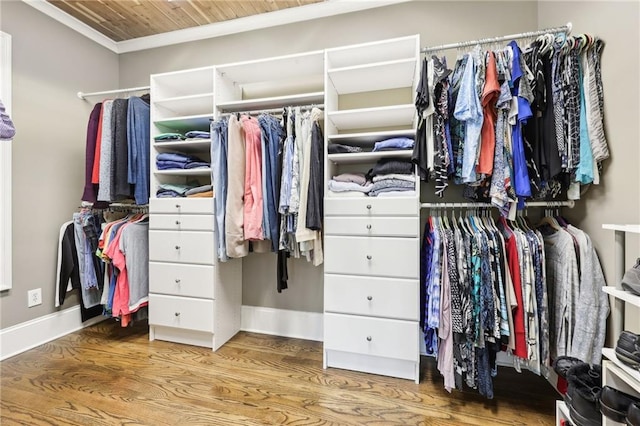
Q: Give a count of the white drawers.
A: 10